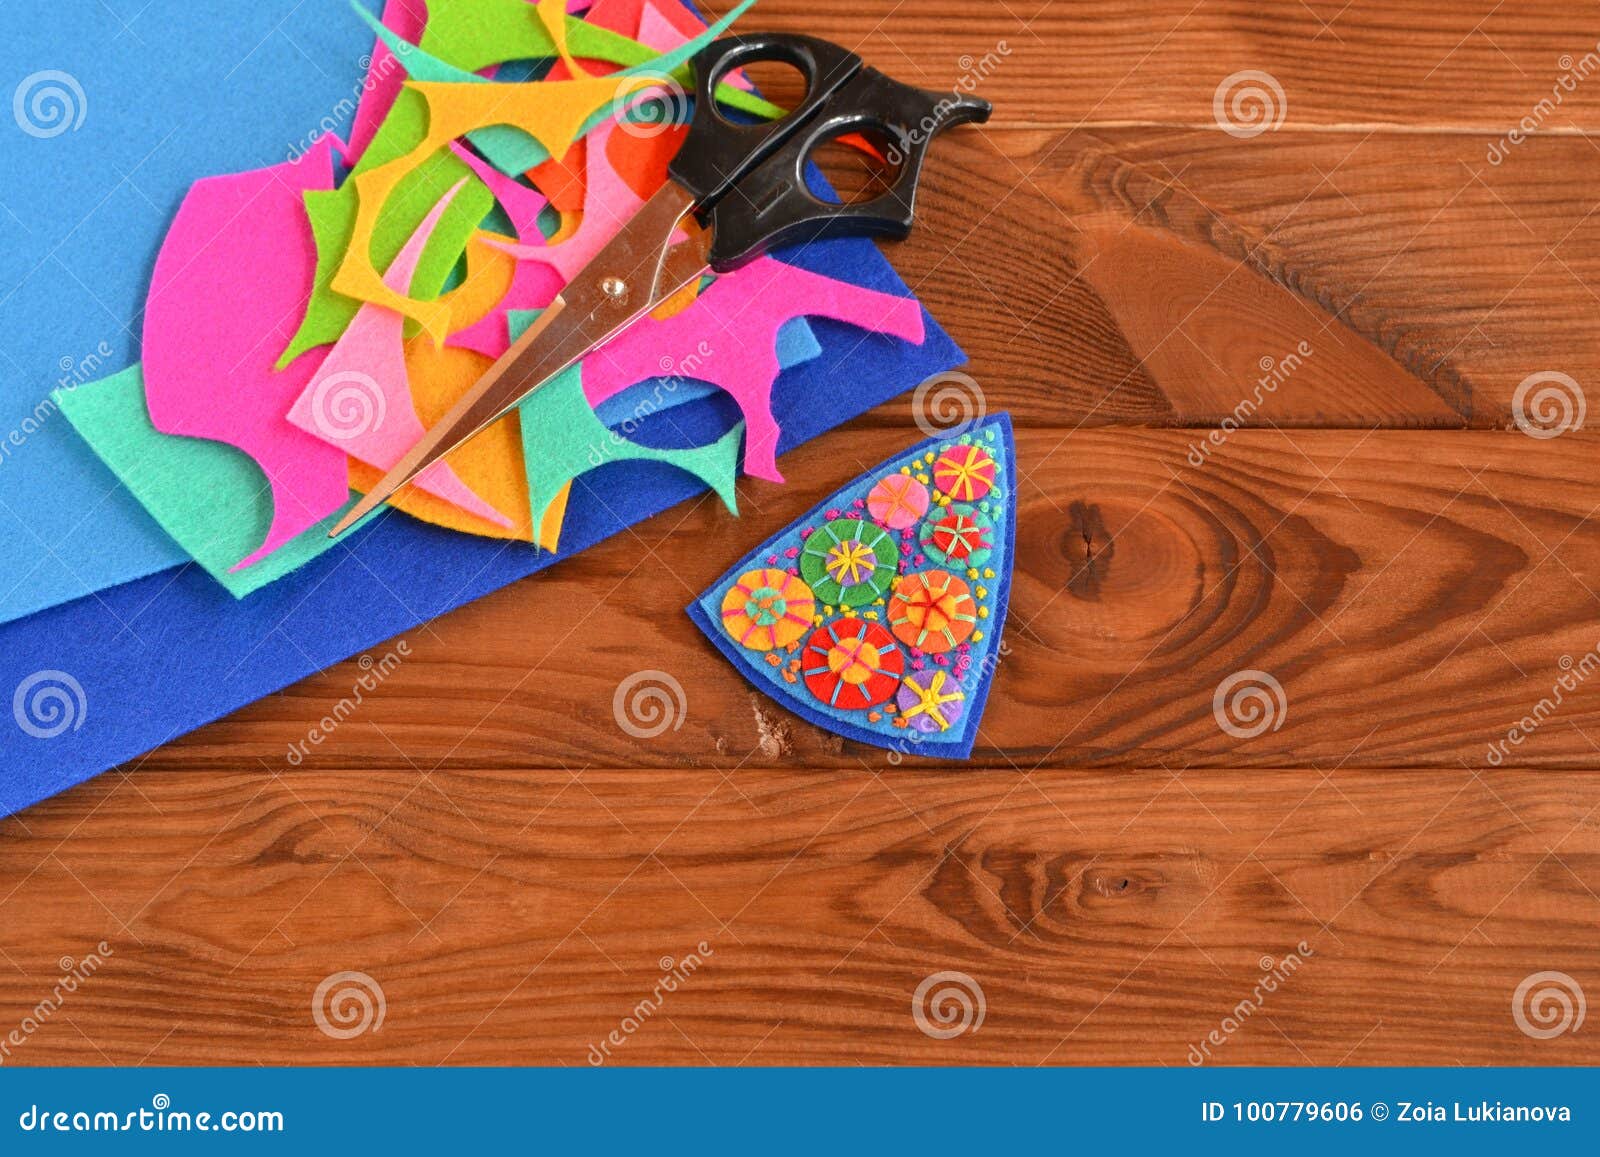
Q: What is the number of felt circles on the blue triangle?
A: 8